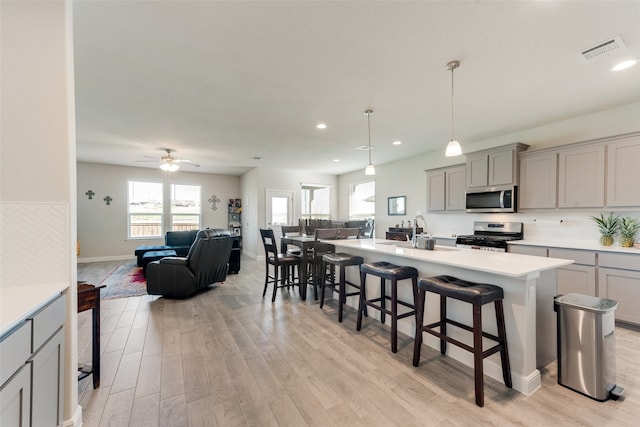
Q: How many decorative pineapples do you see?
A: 2